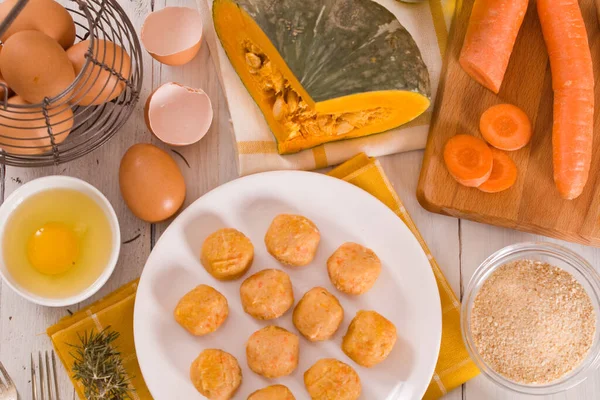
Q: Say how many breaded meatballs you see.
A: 11